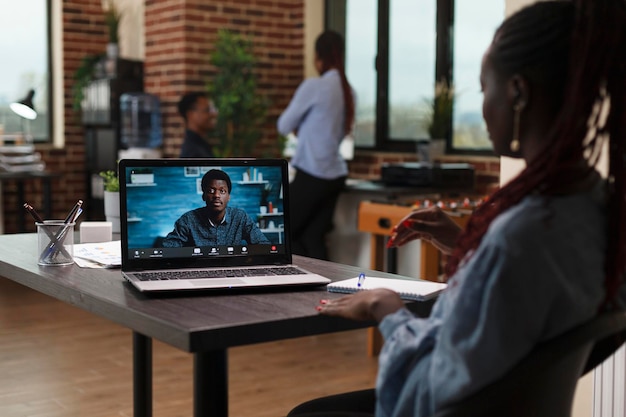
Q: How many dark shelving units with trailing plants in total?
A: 1